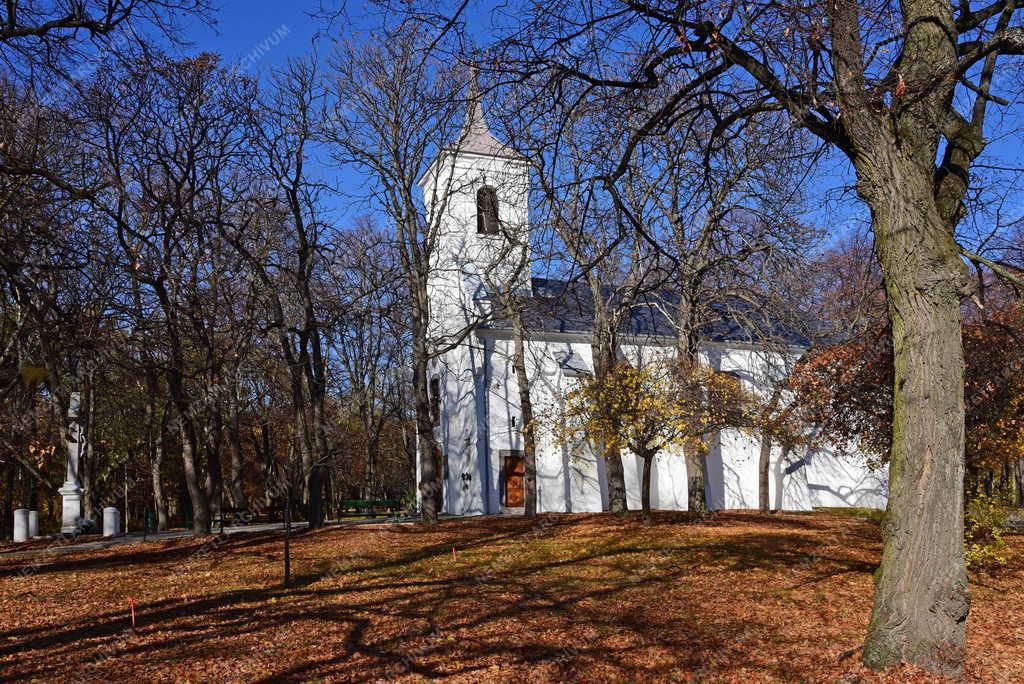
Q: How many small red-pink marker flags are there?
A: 2